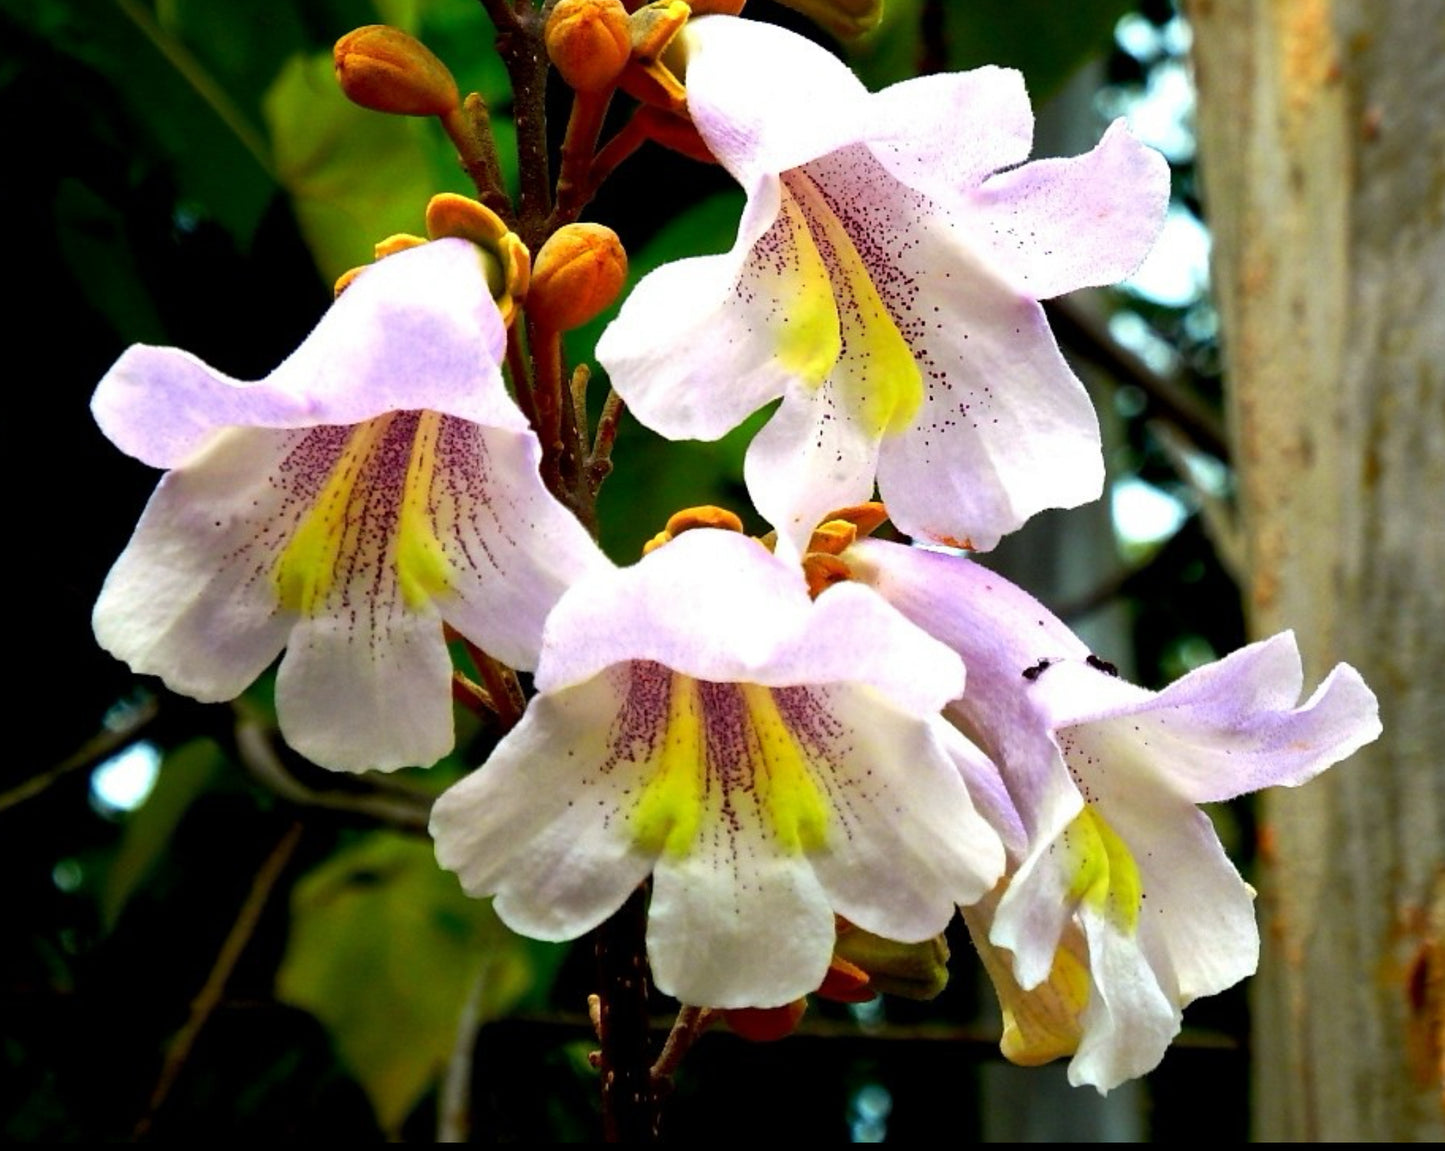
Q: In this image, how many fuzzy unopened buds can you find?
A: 3